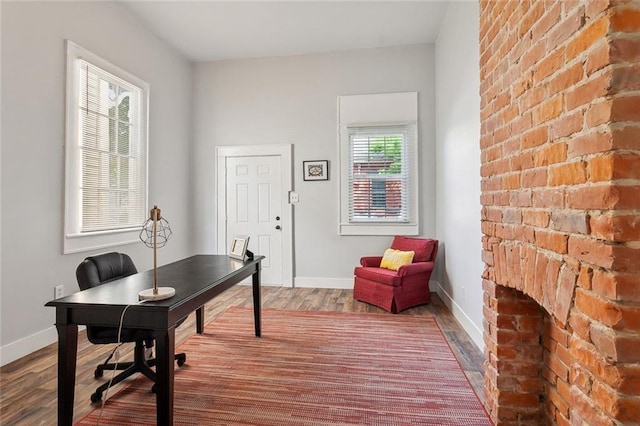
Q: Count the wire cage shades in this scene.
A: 1